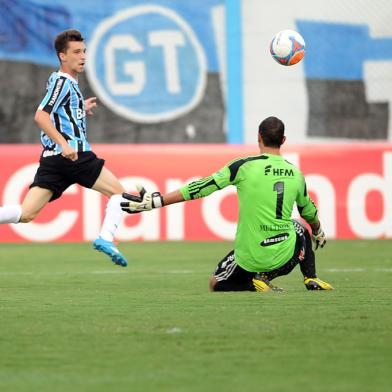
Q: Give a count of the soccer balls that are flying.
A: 1